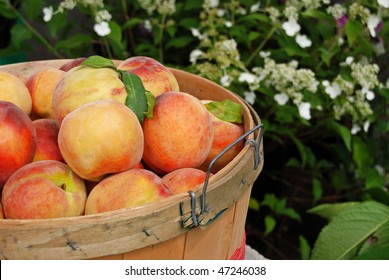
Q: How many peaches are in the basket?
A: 13